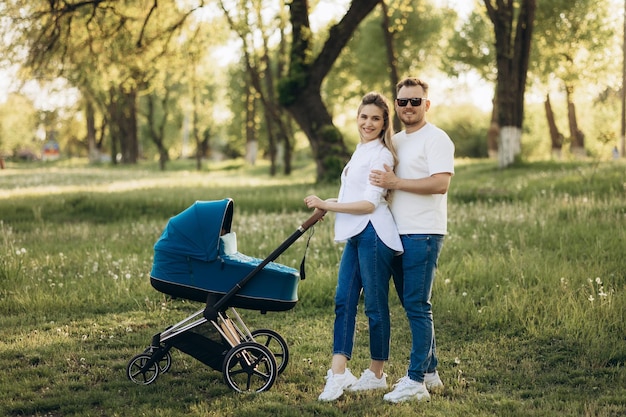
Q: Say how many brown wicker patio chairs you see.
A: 0